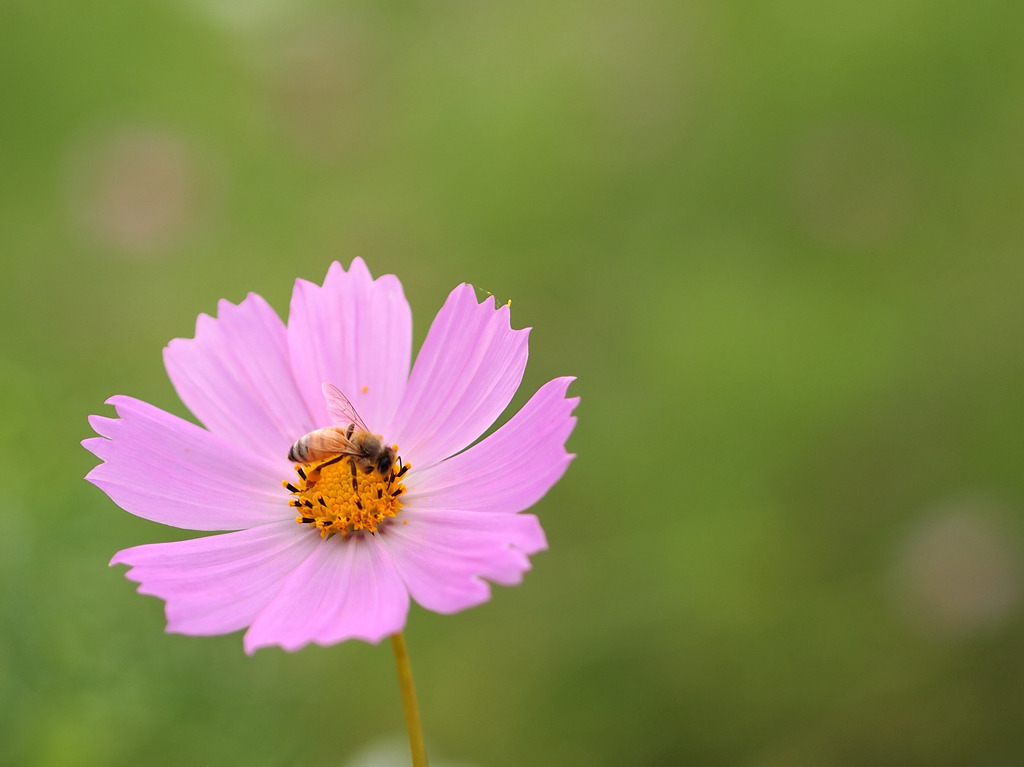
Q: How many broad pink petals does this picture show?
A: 8